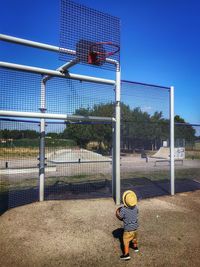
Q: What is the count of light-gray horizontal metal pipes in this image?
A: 3